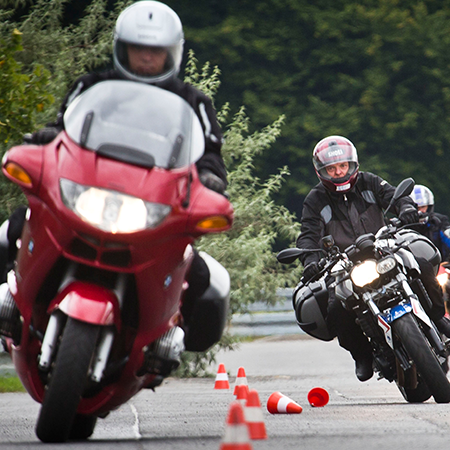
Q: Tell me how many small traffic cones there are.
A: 7